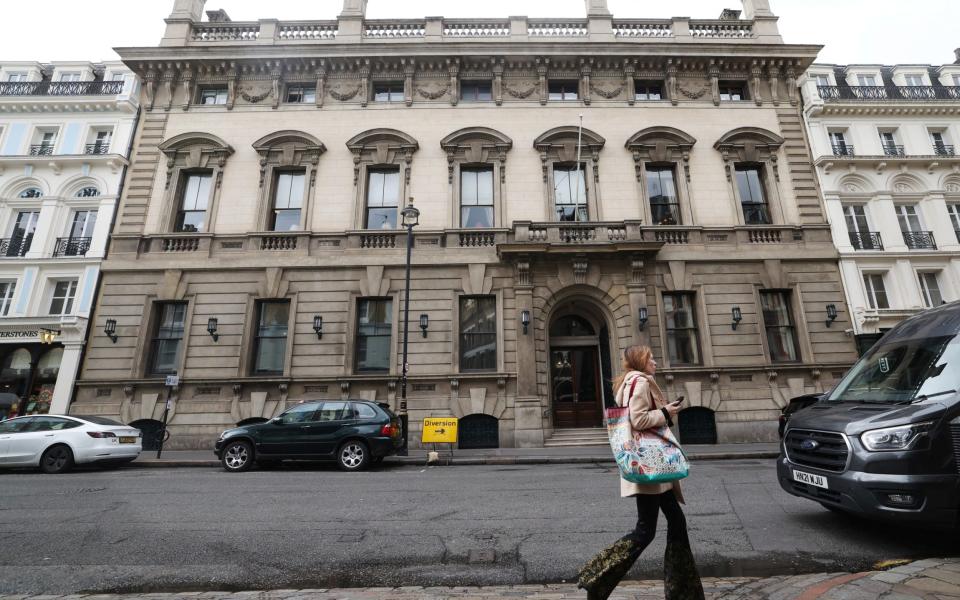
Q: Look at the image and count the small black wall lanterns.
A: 8